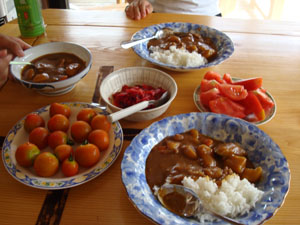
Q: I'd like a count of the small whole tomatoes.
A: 14